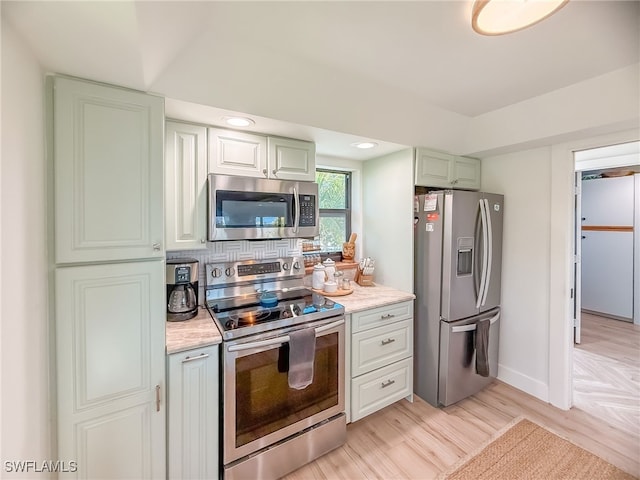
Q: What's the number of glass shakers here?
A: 2